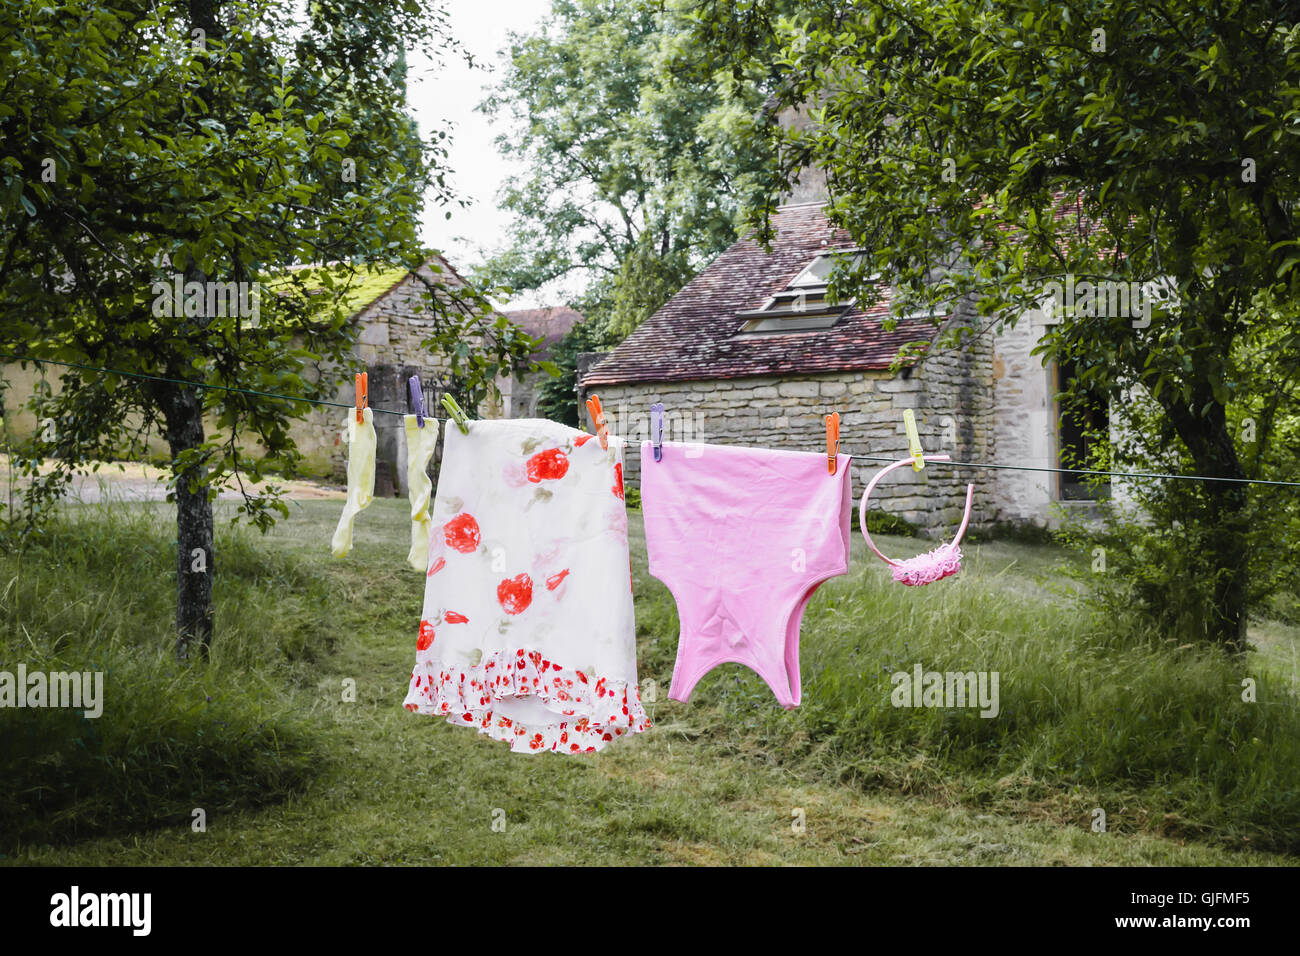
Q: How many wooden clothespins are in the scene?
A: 0